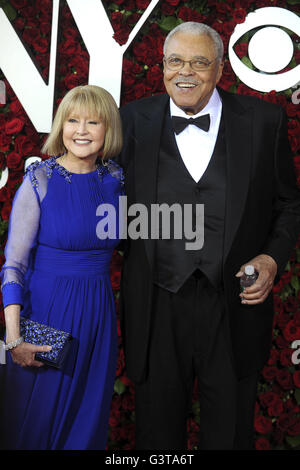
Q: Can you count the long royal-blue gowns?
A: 1